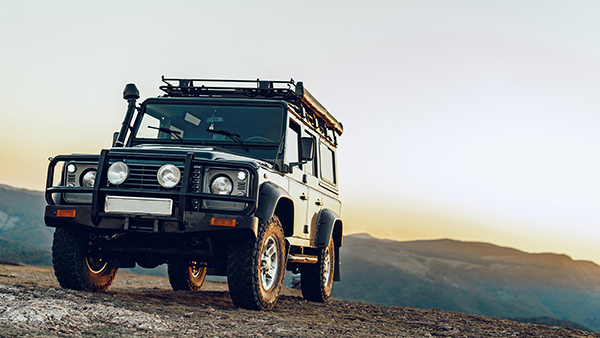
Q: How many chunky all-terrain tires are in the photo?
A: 4